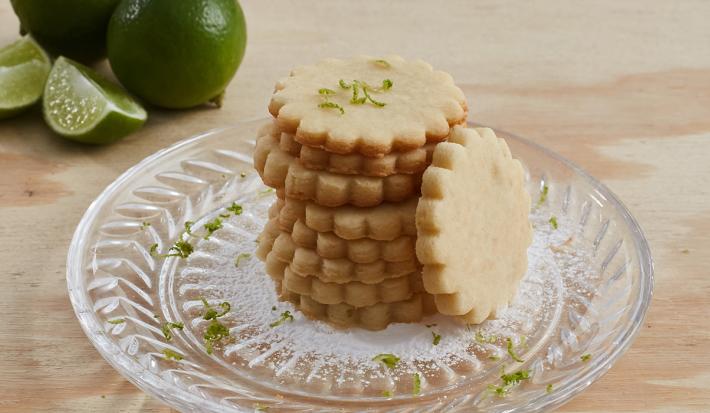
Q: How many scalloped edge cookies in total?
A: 9